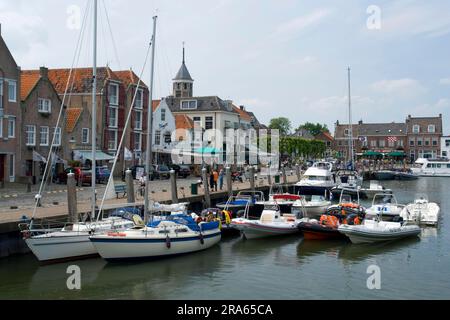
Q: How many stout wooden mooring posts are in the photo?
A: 9